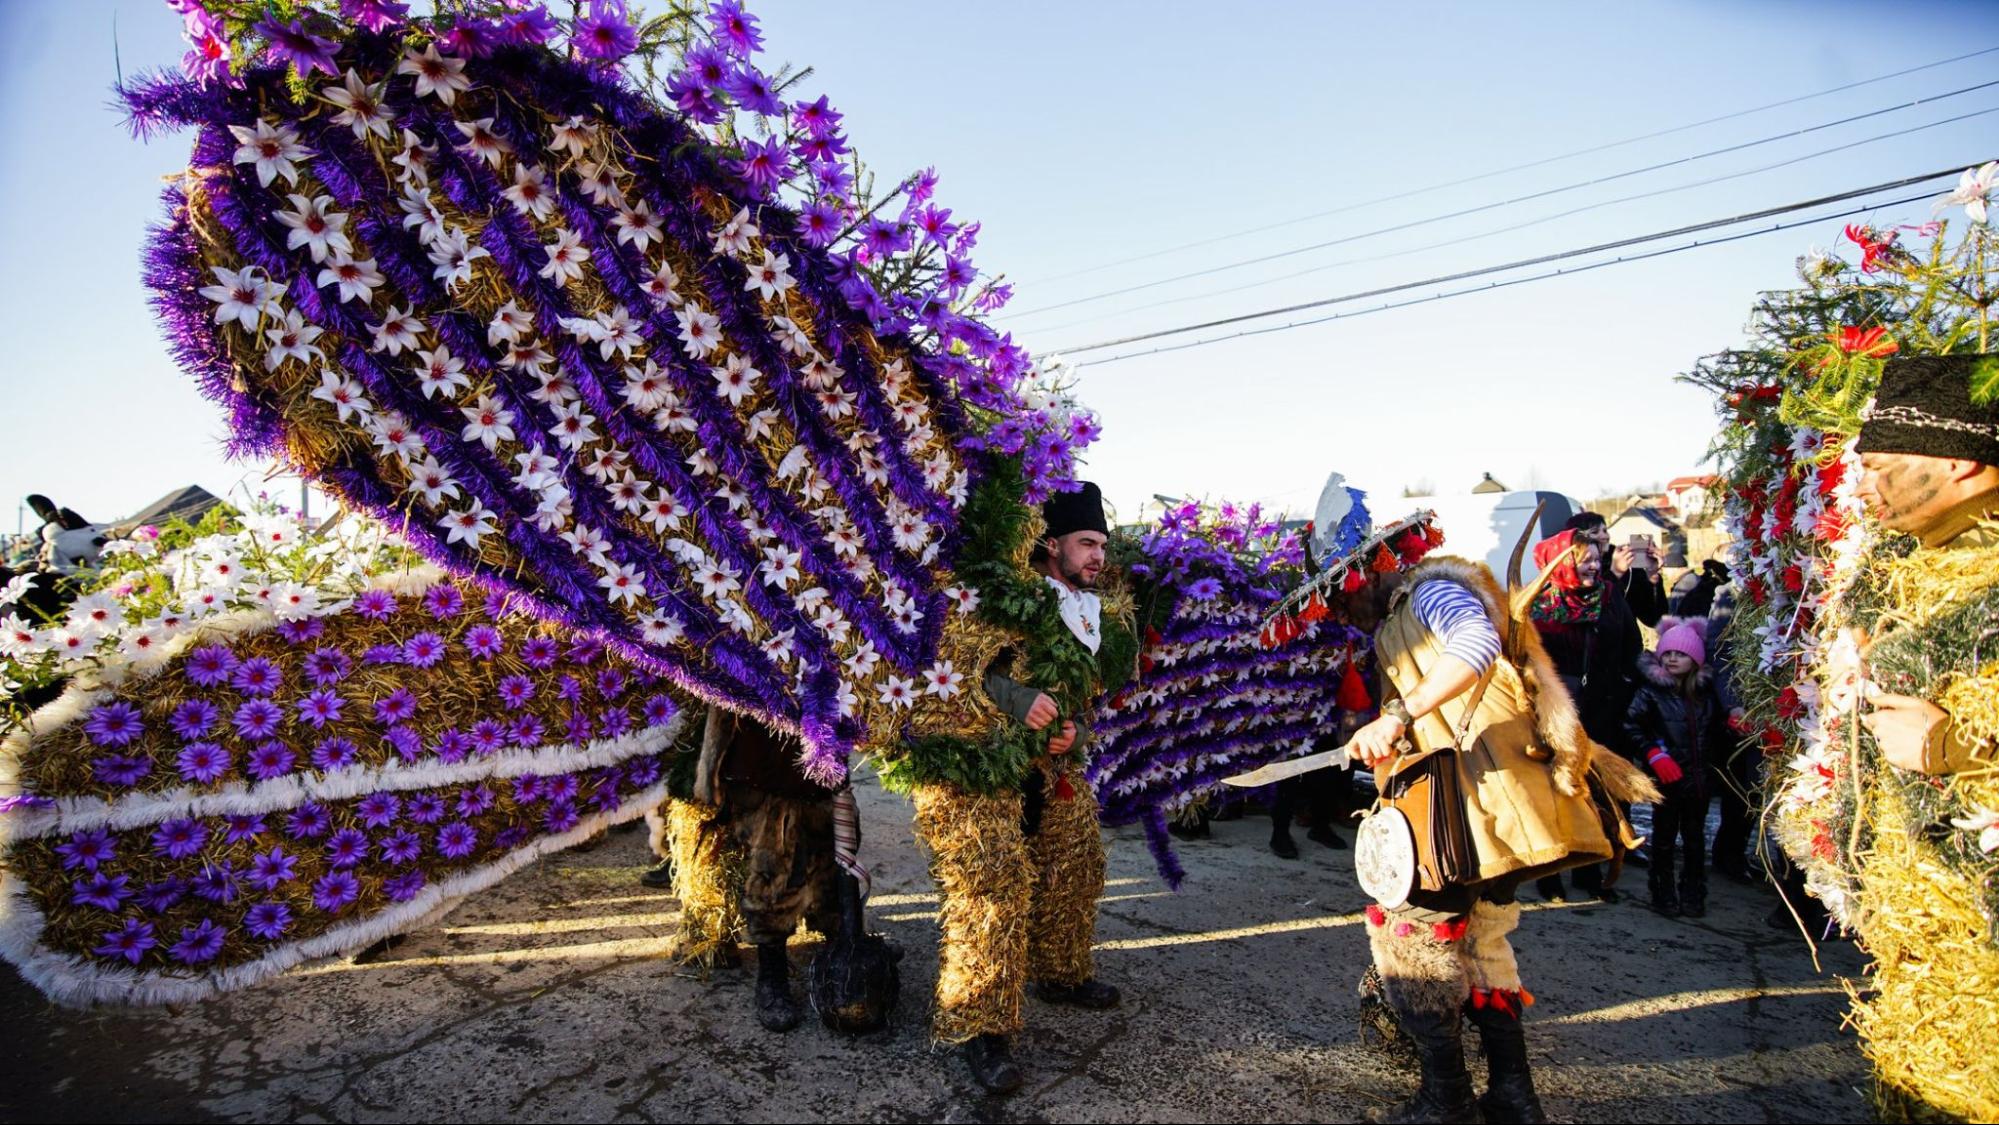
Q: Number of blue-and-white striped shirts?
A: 1